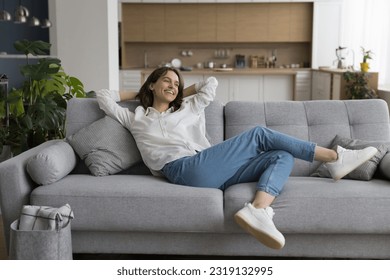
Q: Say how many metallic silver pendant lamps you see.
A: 5